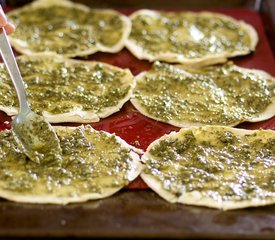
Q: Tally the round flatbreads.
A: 6